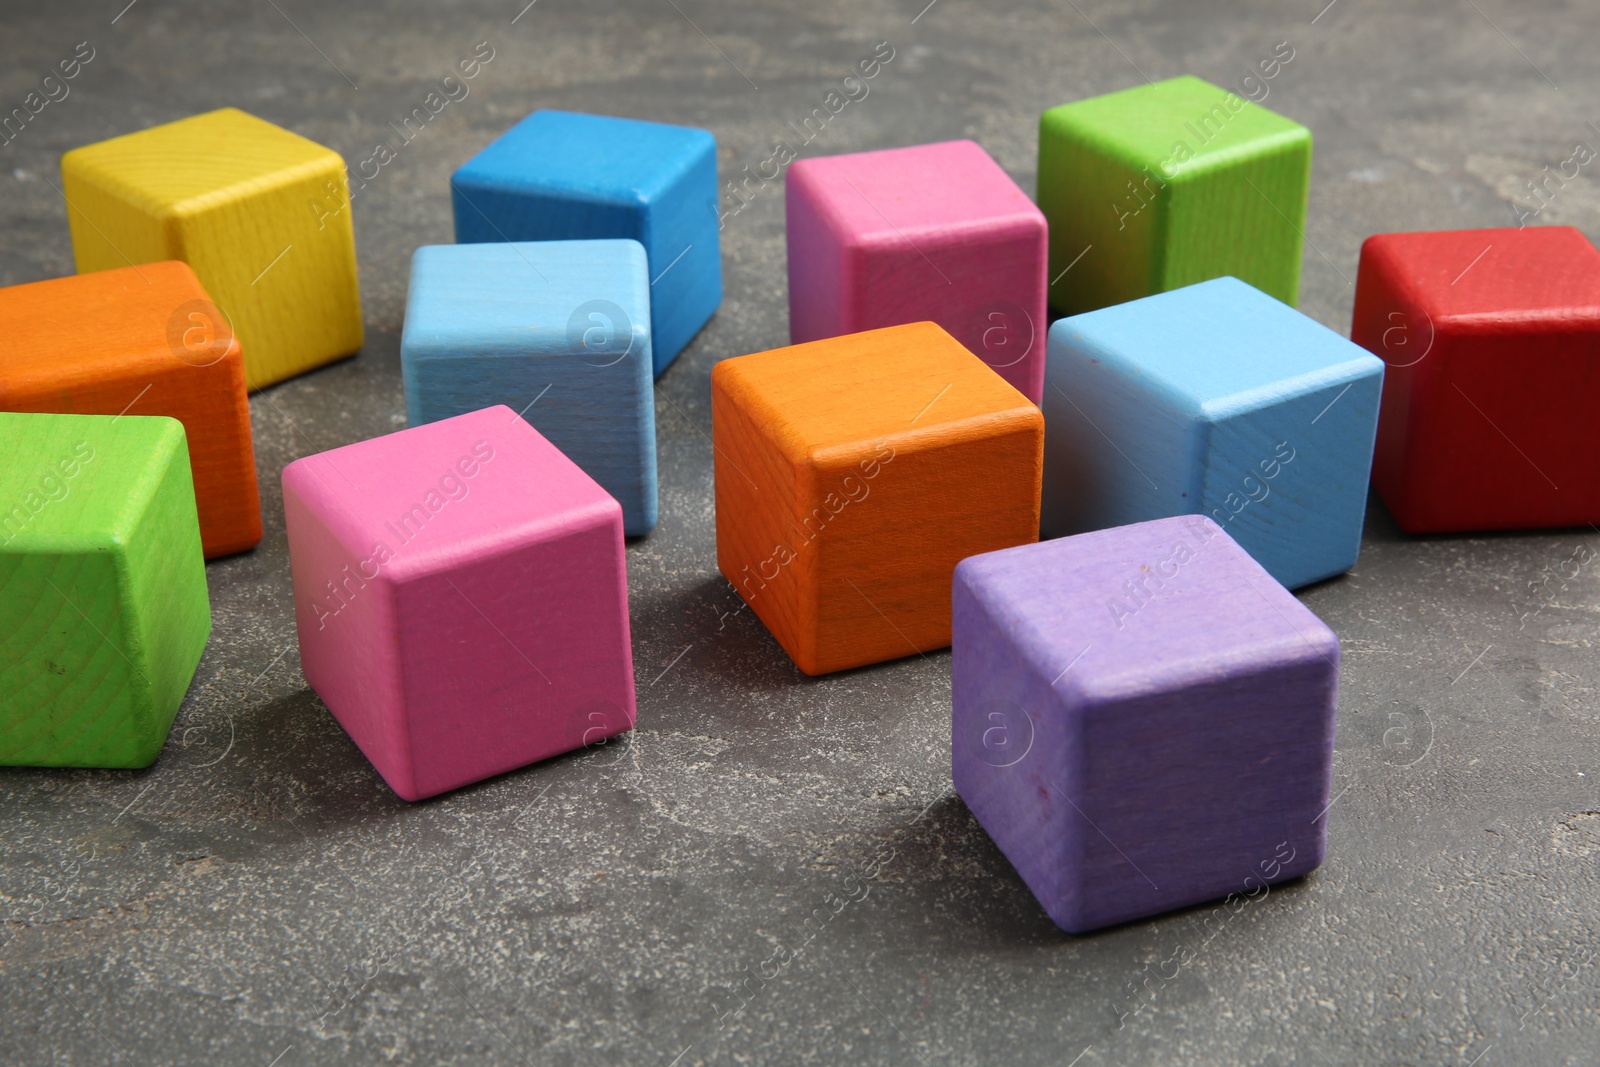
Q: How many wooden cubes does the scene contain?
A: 12